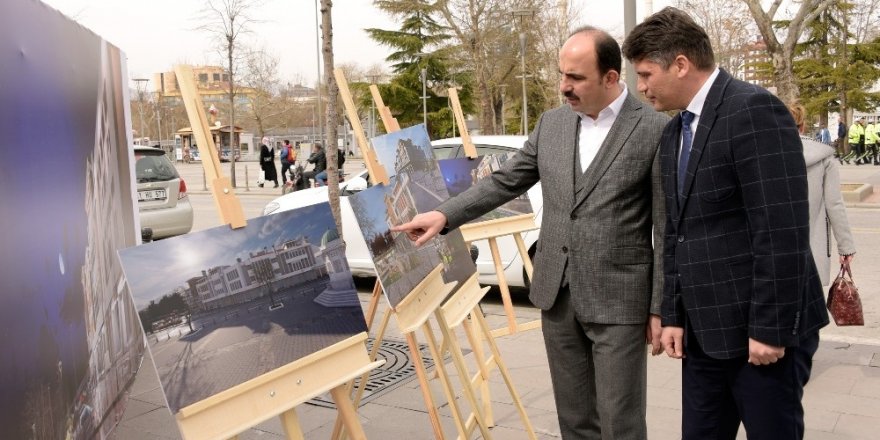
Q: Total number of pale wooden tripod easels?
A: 4